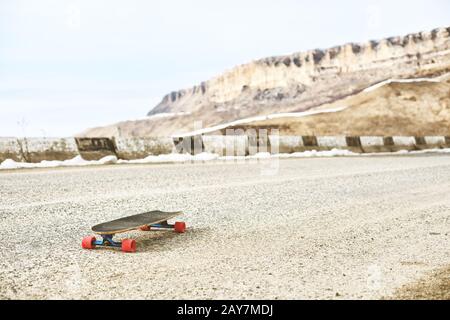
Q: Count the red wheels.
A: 4